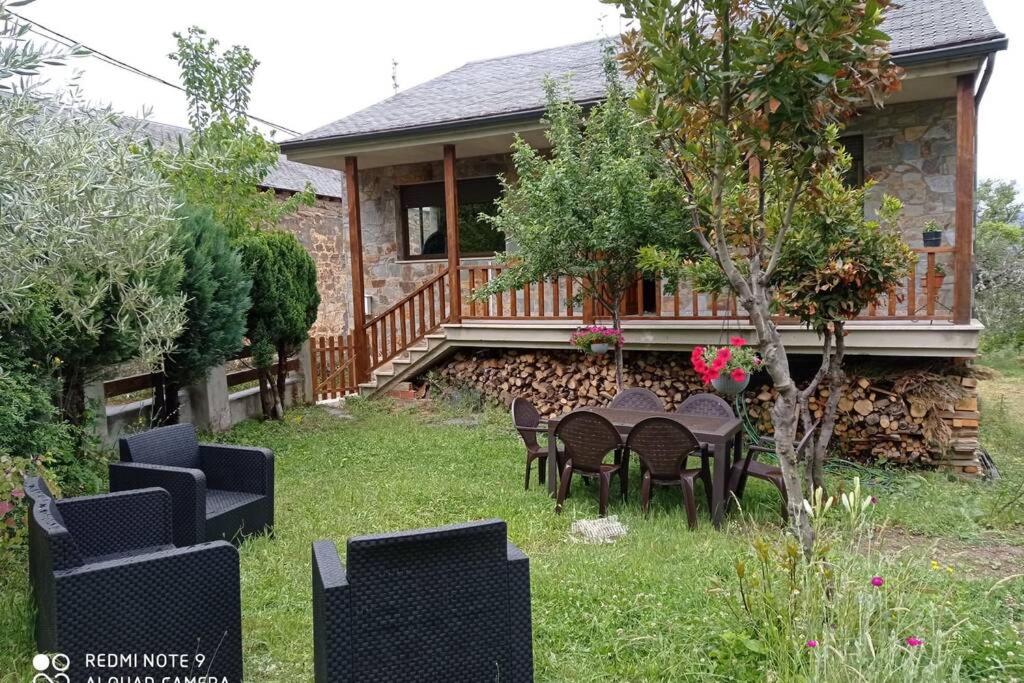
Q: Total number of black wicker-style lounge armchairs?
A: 3